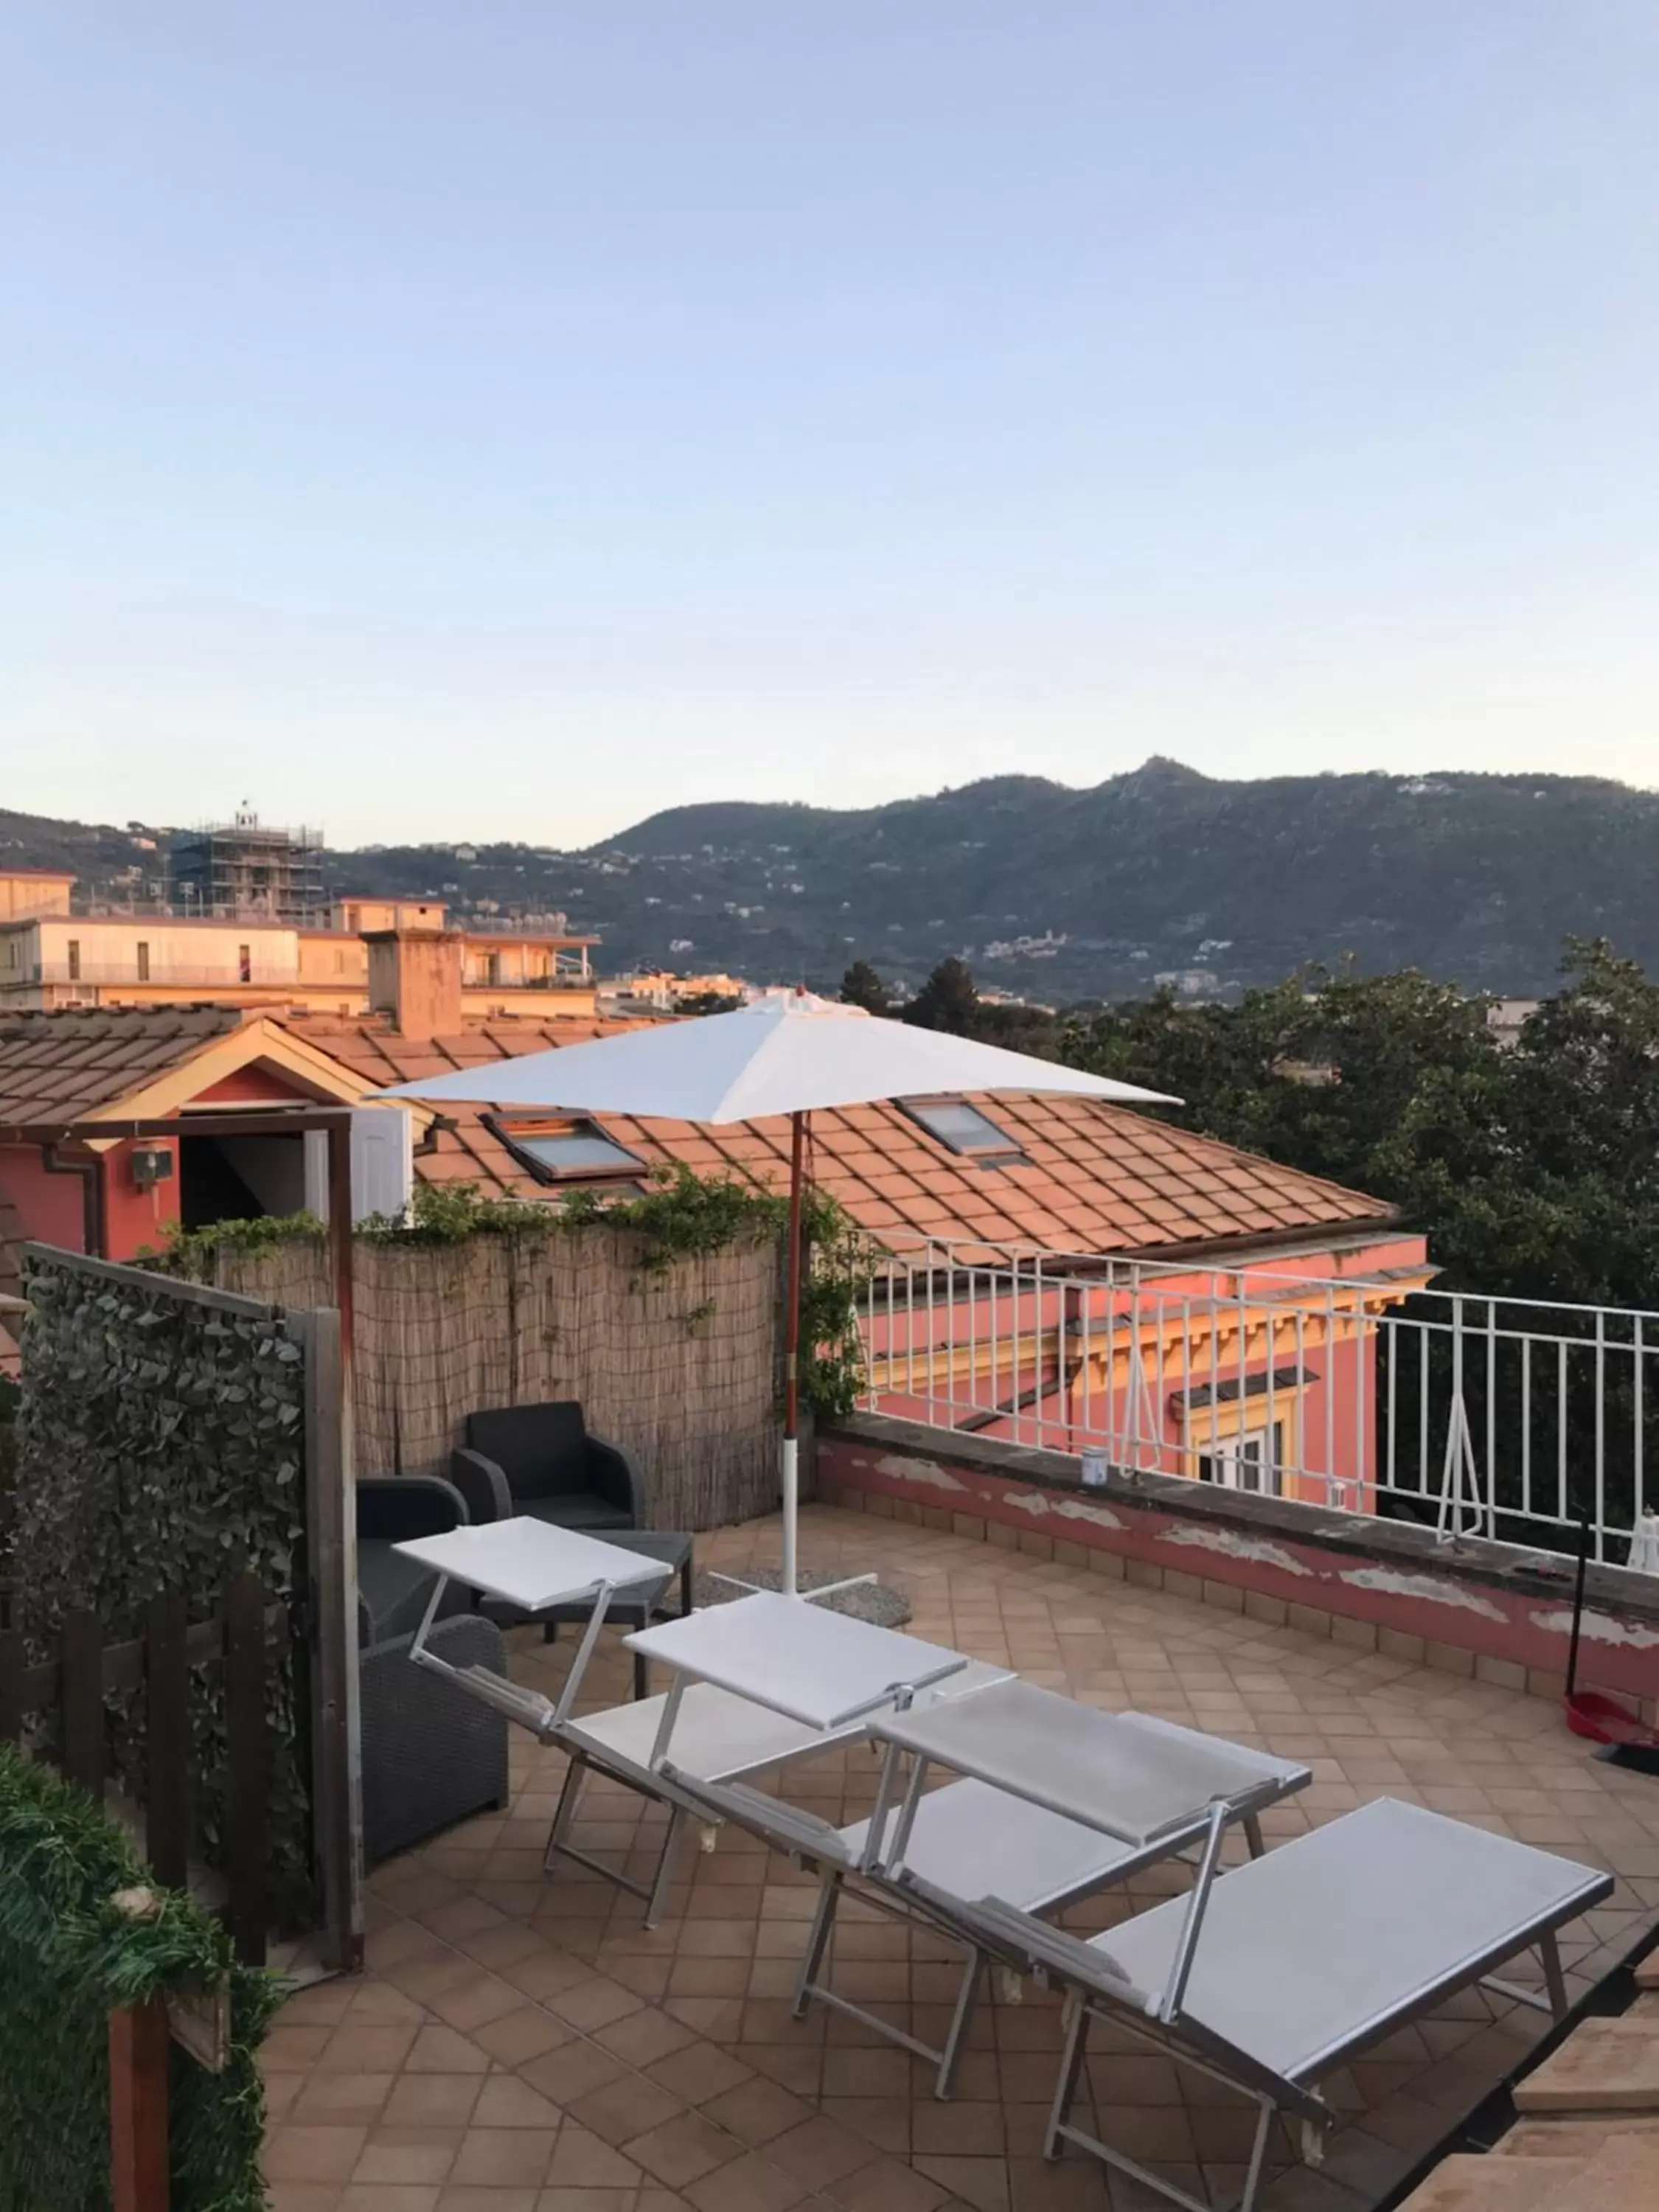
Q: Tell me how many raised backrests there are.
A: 3